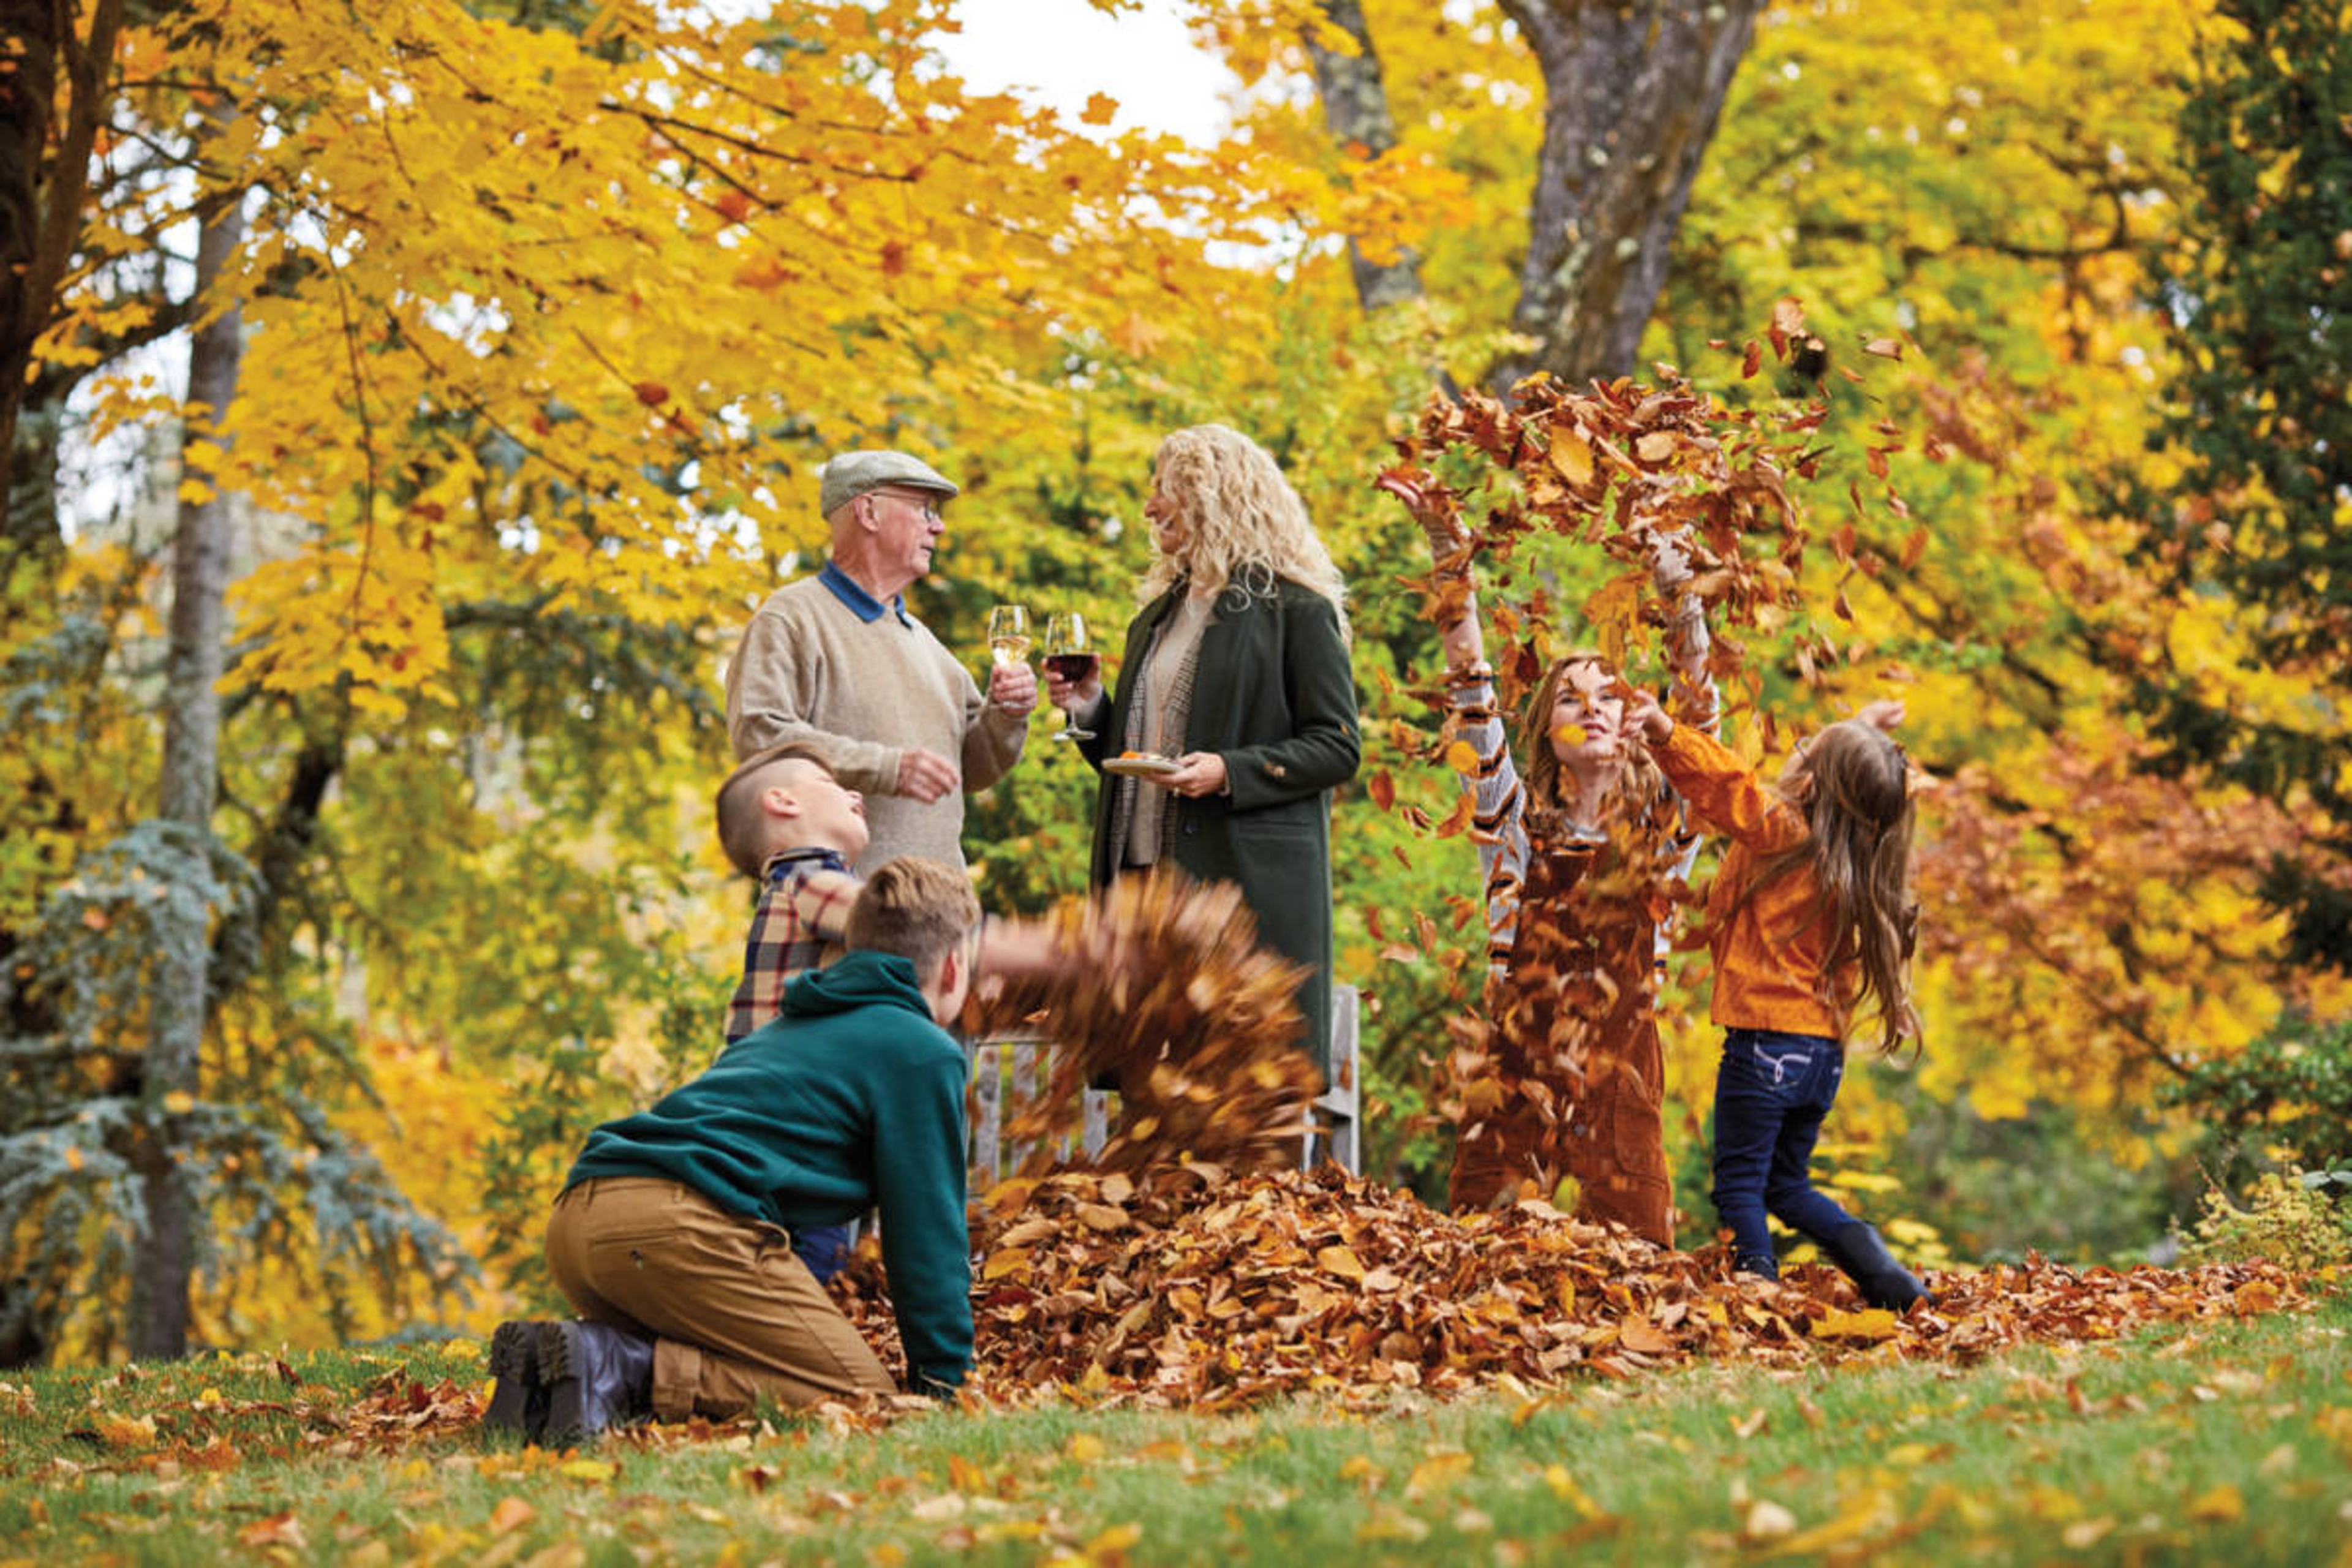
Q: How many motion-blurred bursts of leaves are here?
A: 1